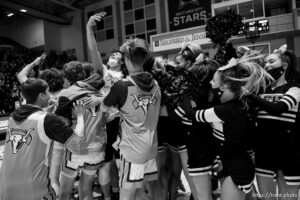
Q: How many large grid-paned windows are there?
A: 2